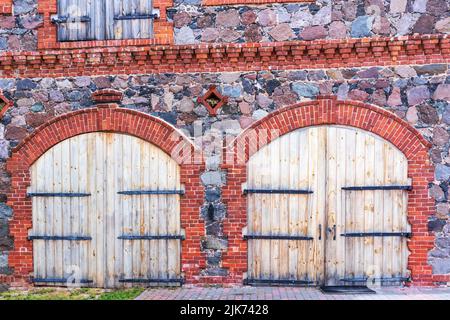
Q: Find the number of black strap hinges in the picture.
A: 14